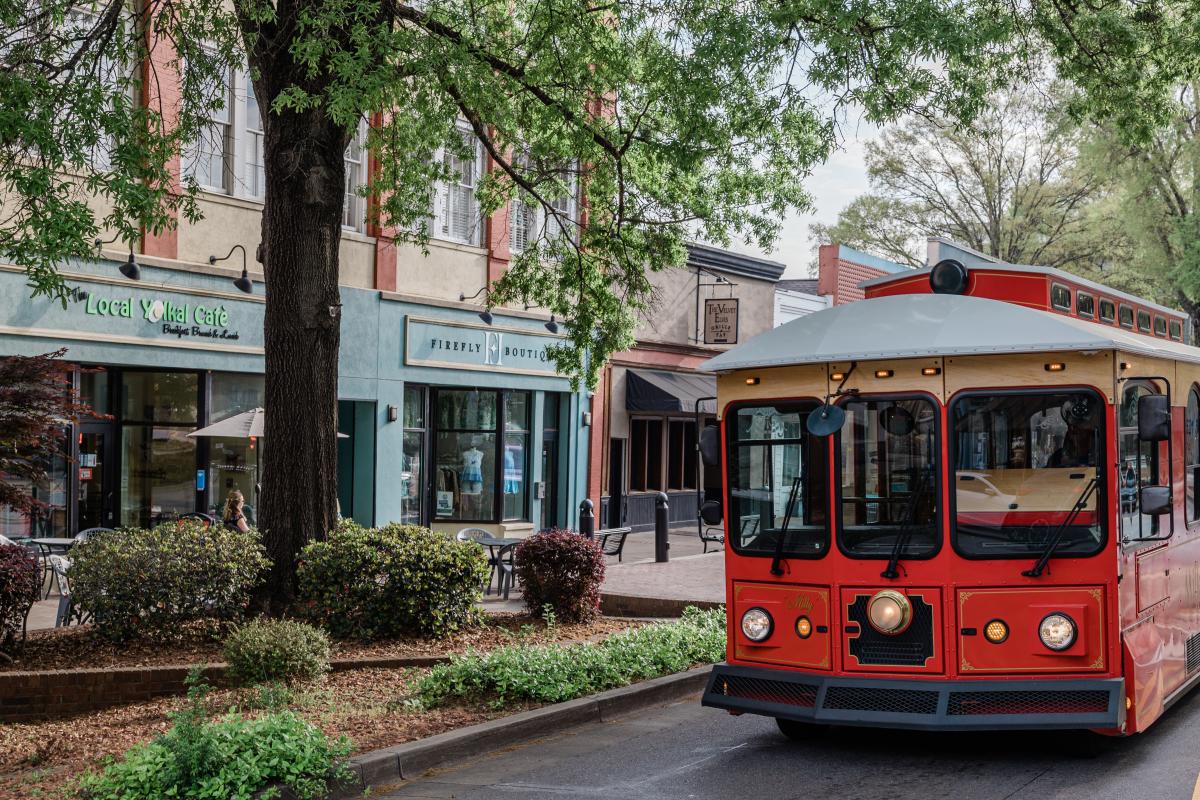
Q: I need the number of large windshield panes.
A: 3